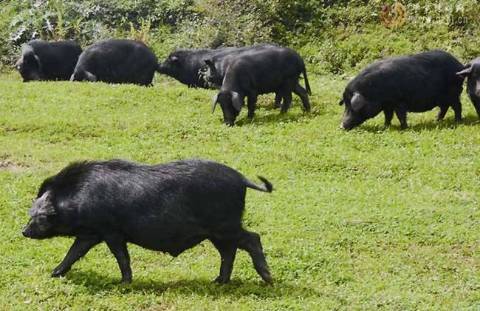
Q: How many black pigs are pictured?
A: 8